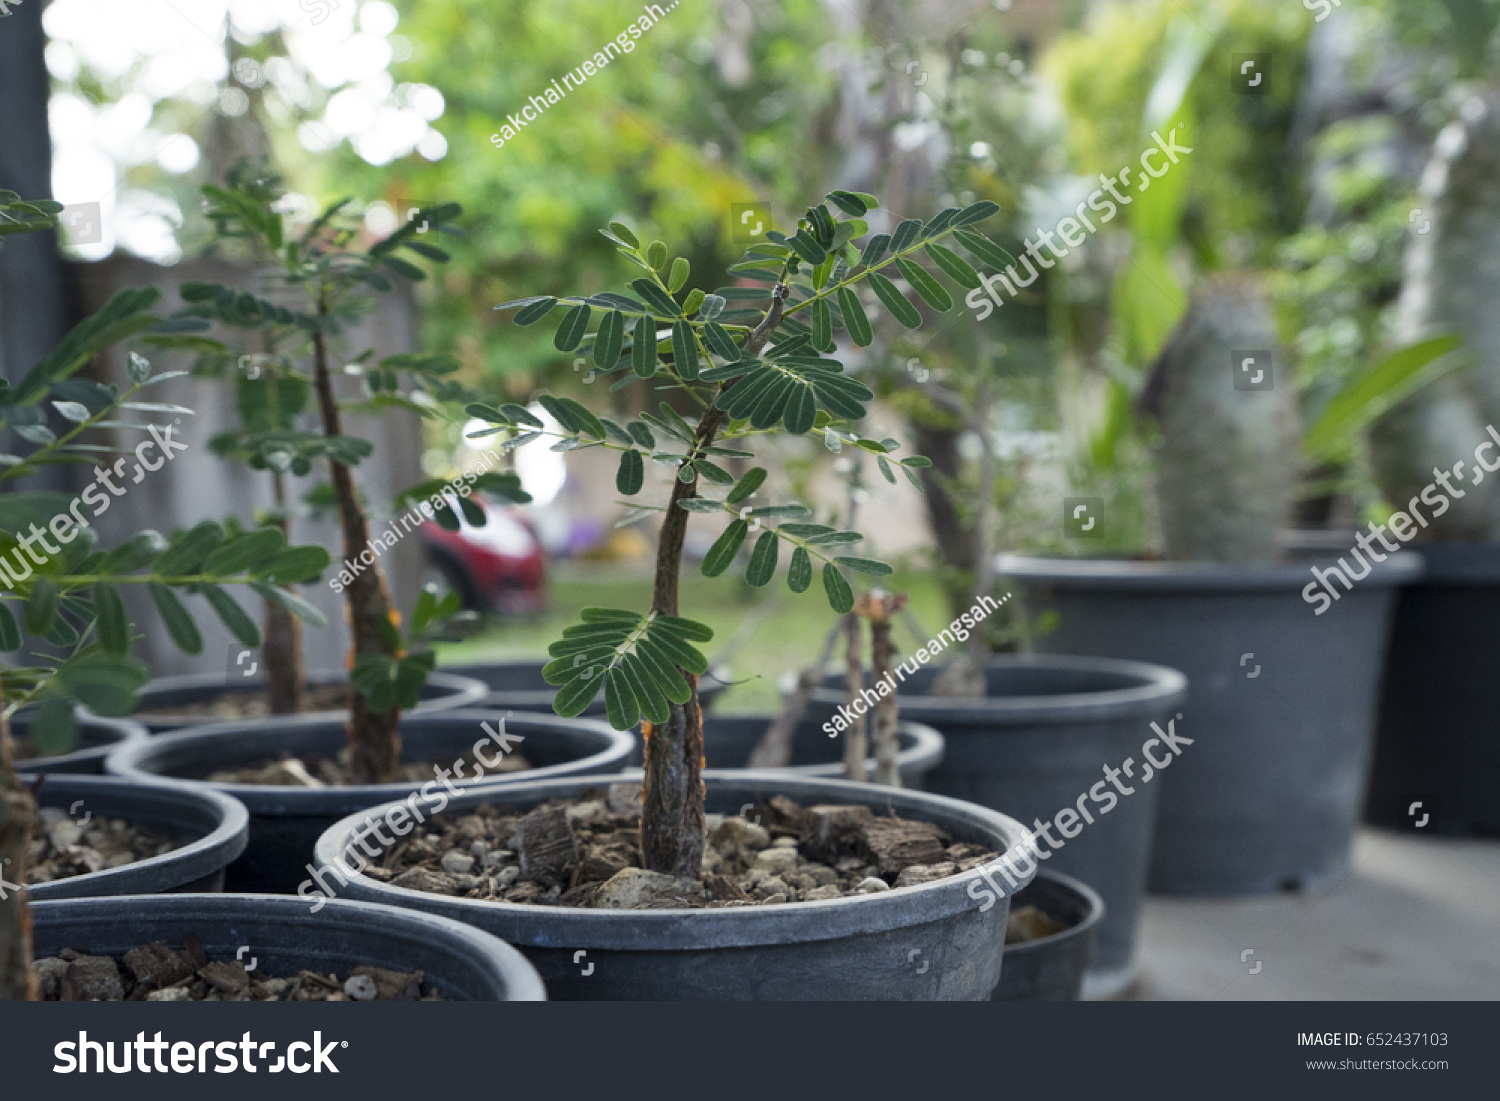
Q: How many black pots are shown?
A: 12